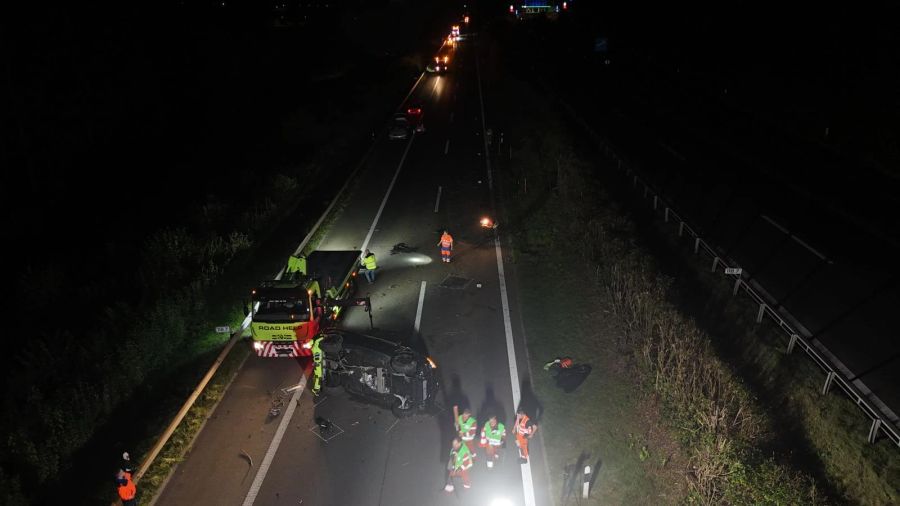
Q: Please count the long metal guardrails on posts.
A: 2